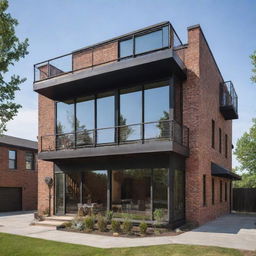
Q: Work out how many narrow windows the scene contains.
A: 7